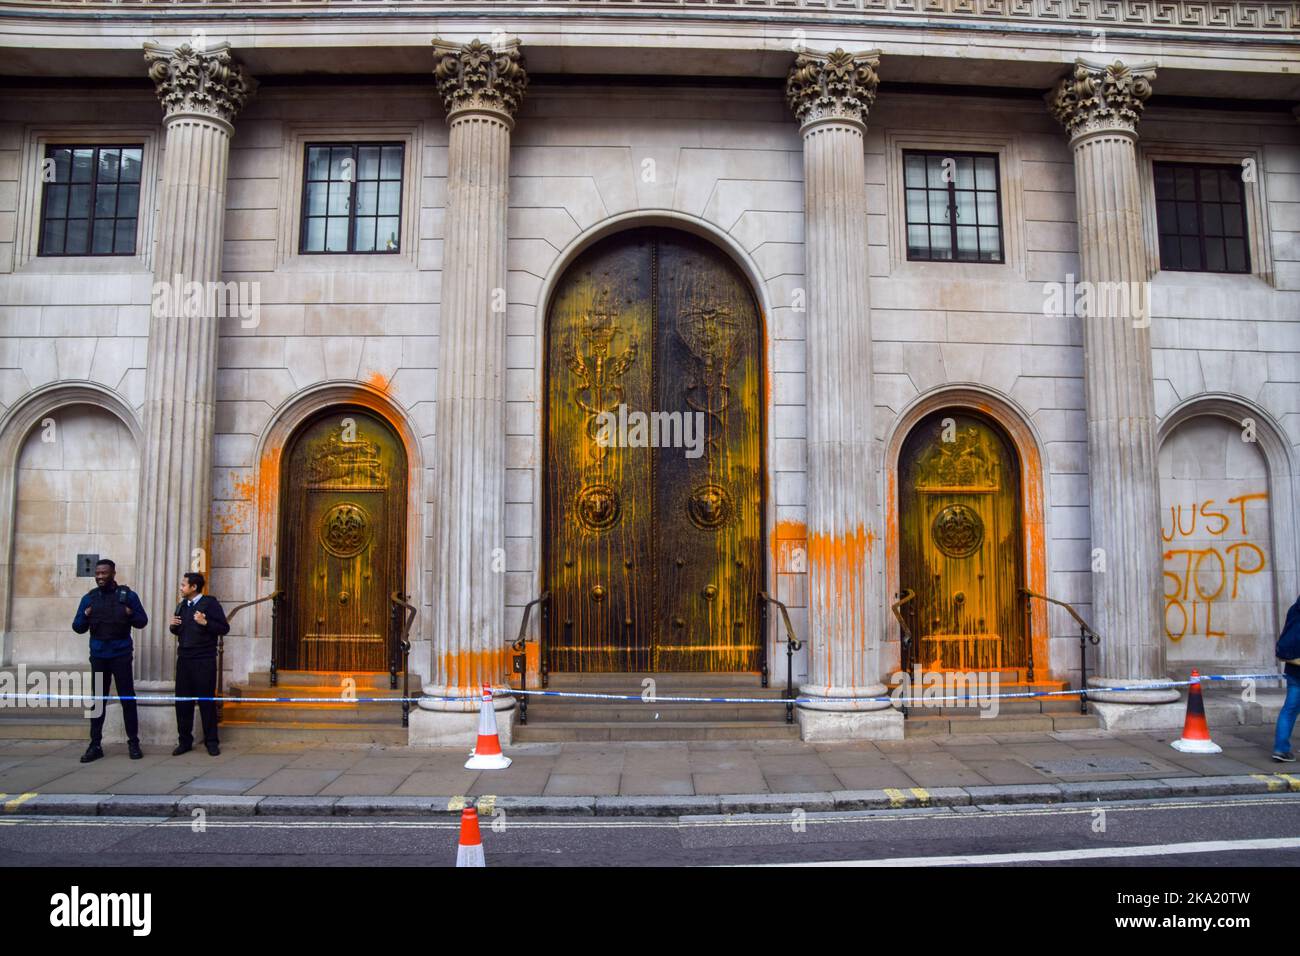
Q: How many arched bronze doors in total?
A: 3